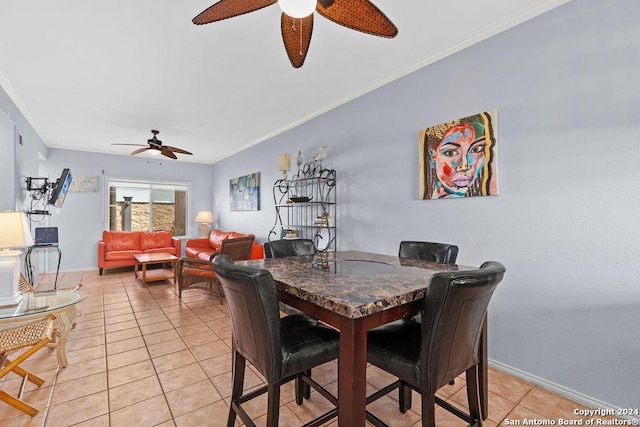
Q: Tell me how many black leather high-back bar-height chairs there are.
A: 4